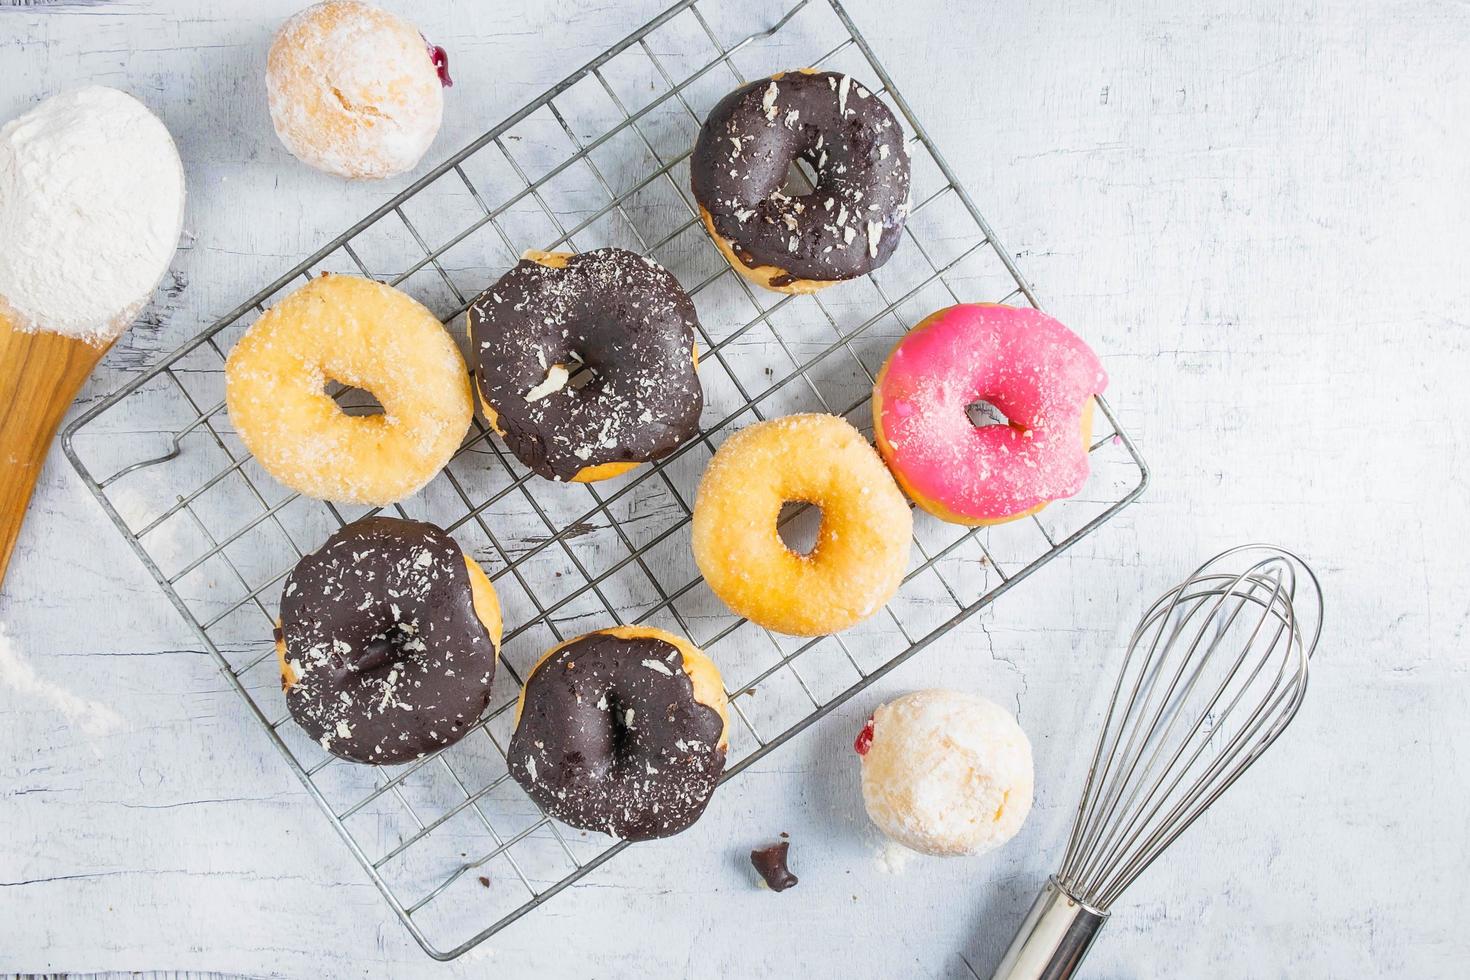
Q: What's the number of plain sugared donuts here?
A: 2